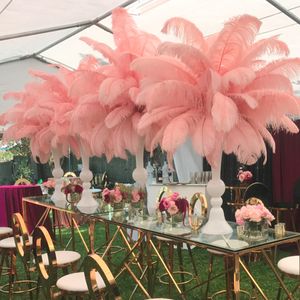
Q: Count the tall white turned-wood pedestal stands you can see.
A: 4